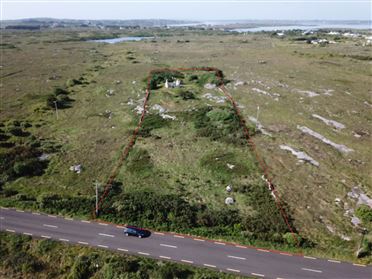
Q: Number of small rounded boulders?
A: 2